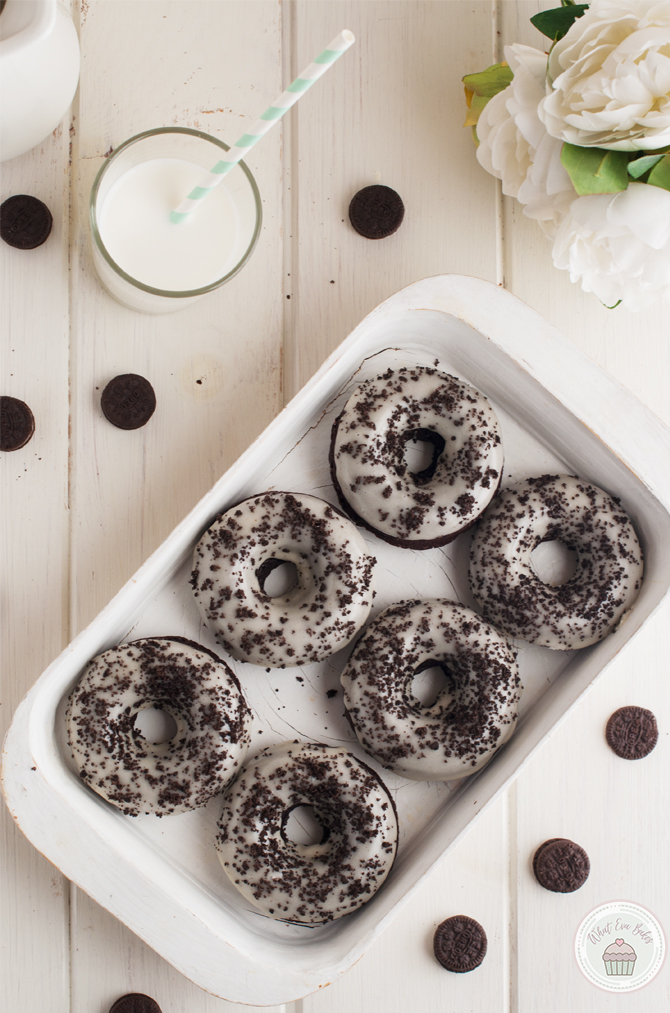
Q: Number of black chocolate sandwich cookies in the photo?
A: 8